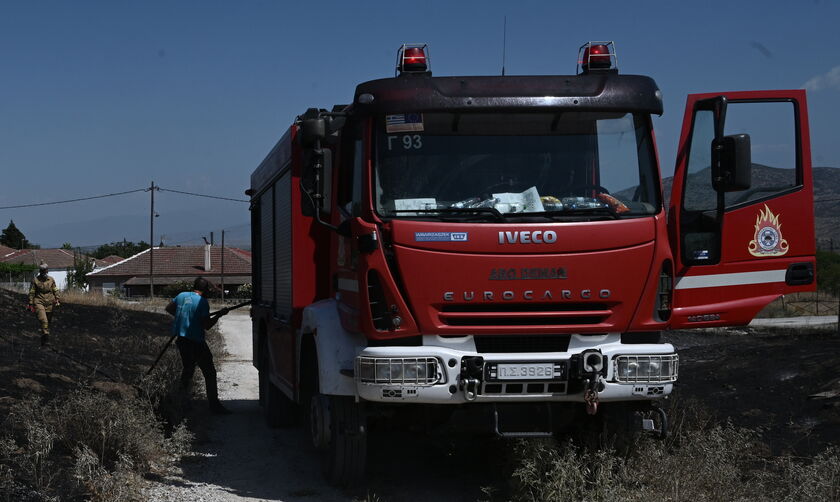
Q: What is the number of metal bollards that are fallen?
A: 0